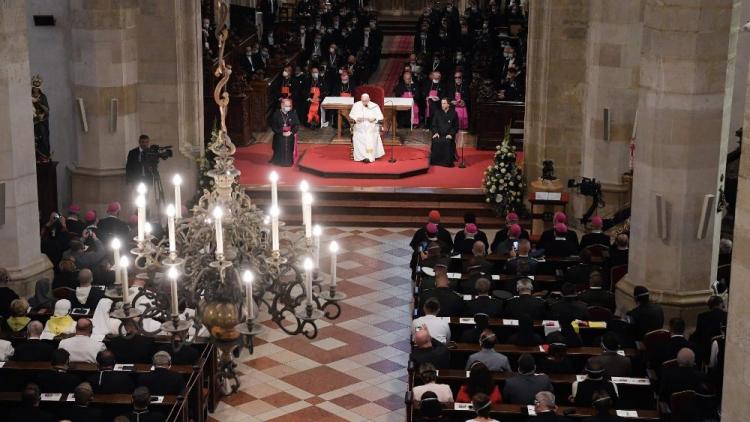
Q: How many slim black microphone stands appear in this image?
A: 2